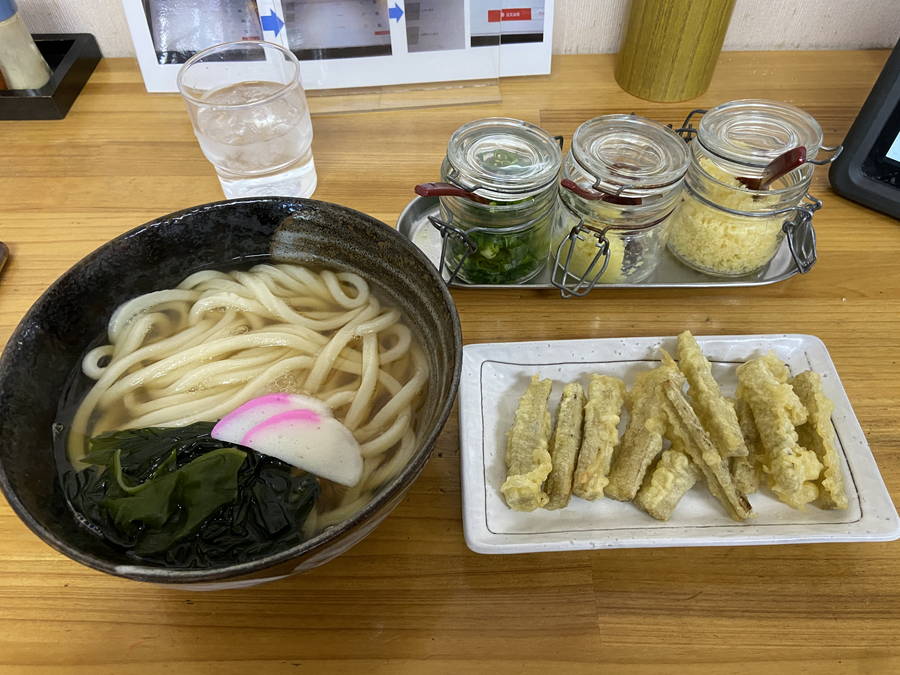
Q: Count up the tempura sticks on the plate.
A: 10